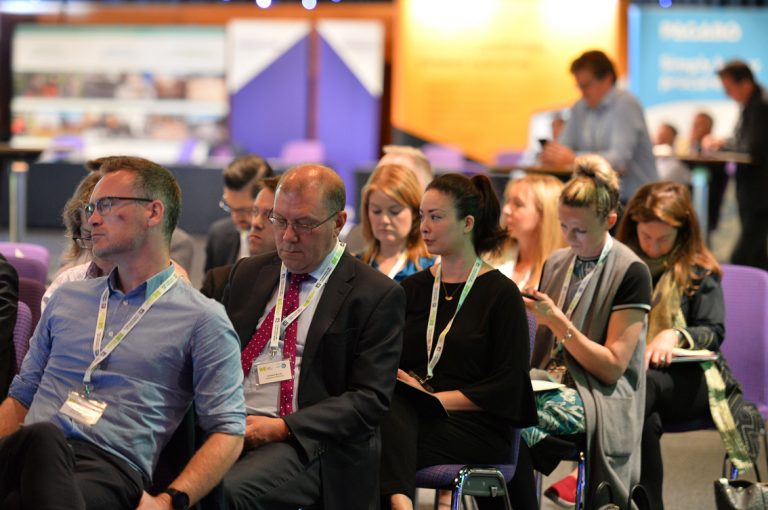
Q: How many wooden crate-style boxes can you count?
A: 0